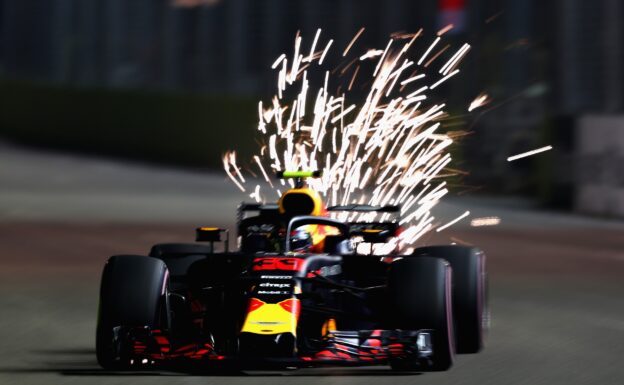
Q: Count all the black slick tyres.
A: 4